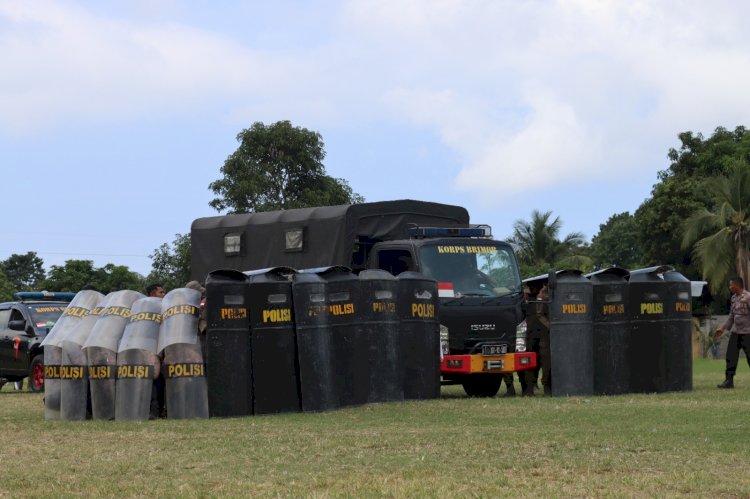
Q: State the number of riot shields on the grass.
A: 15